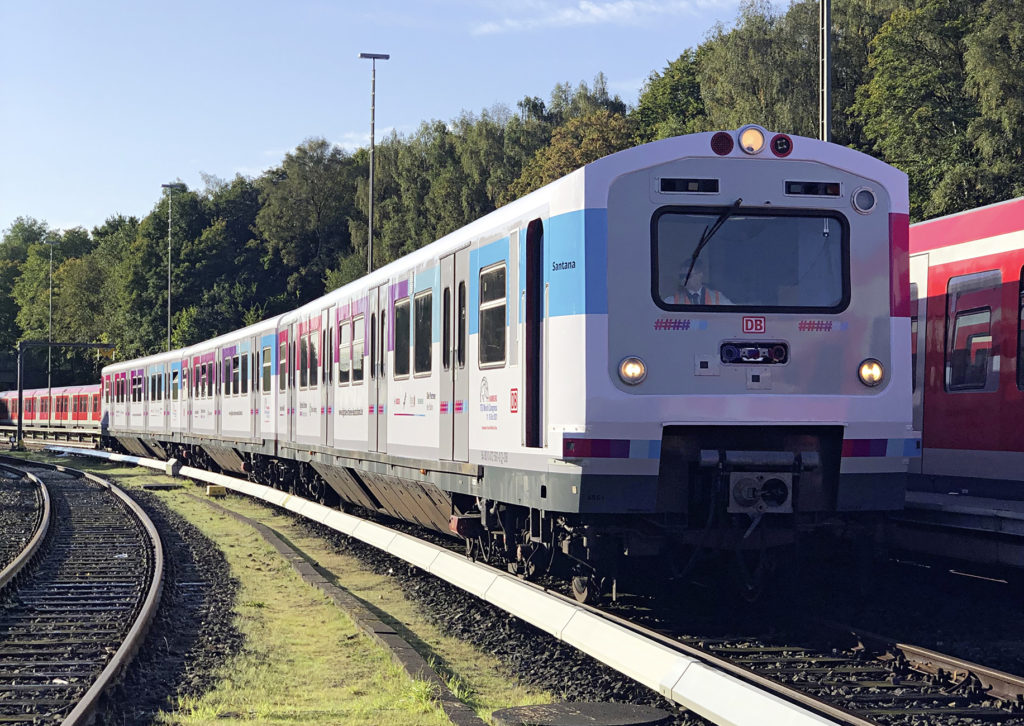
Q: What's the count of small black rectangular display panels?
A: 2